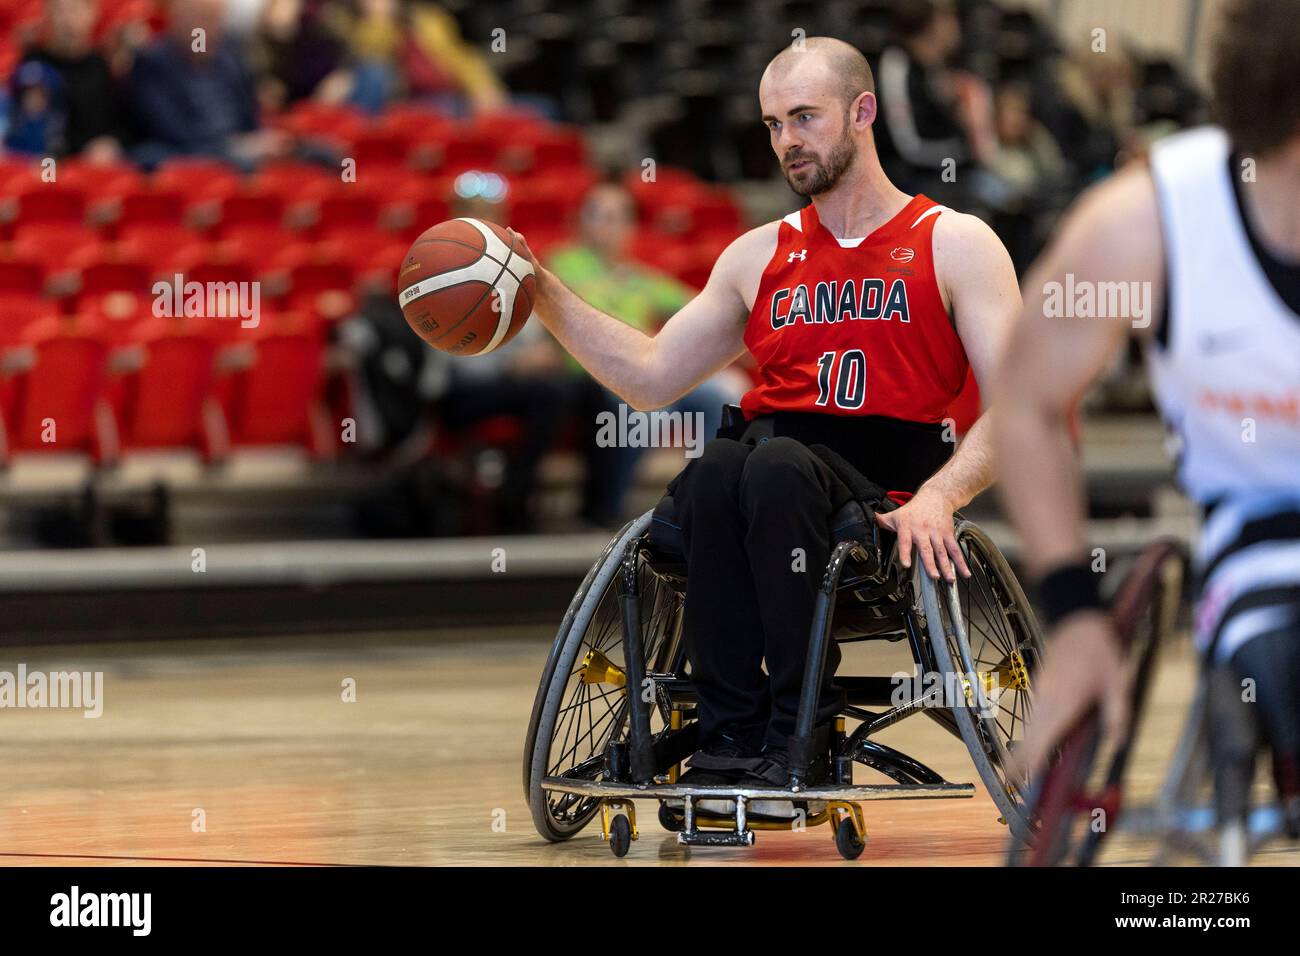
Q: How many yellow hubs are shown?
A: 2